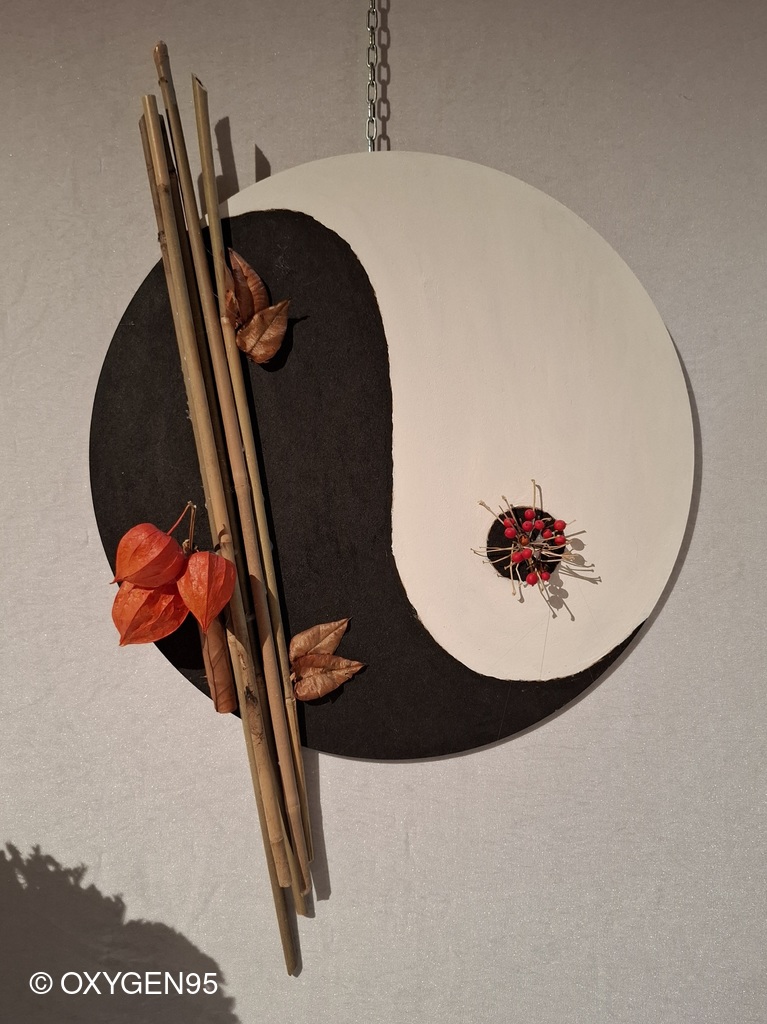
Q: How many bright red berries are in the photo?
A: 12